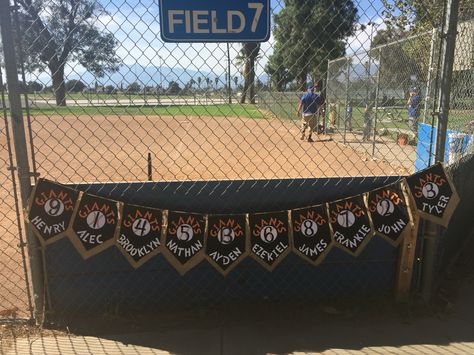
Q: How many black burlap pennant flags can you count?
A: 10